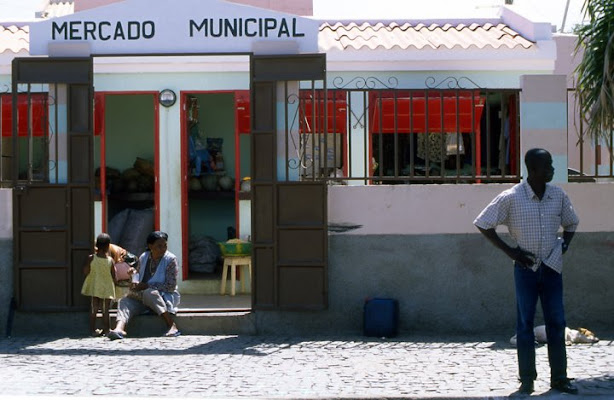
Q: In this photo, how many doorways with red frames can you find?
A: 2